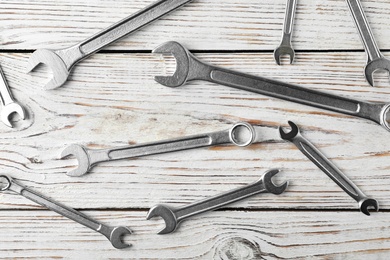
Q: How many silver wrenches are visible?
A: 9